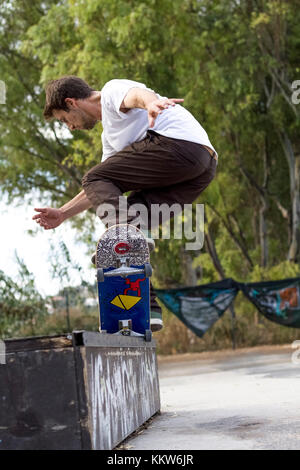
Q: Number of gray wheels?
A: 3